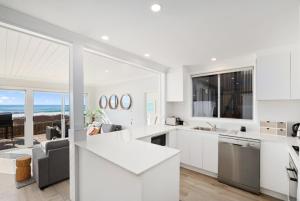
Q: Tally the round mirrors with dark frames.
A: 3